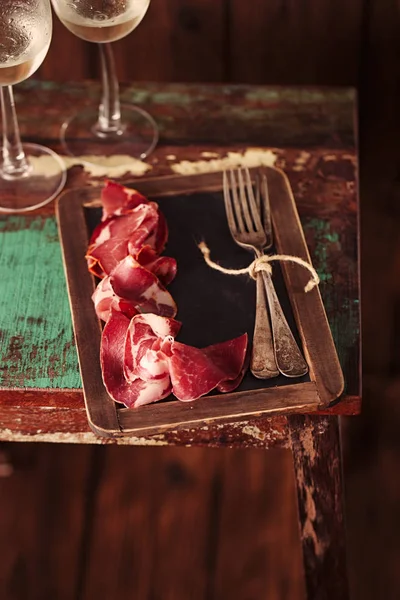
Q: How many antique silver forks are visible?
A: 2